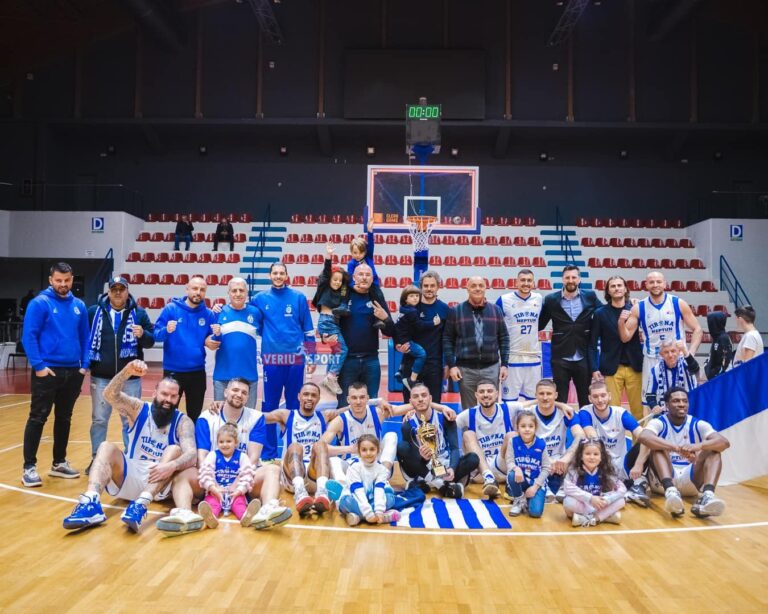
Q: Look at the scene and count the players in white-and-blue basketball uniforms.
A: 11